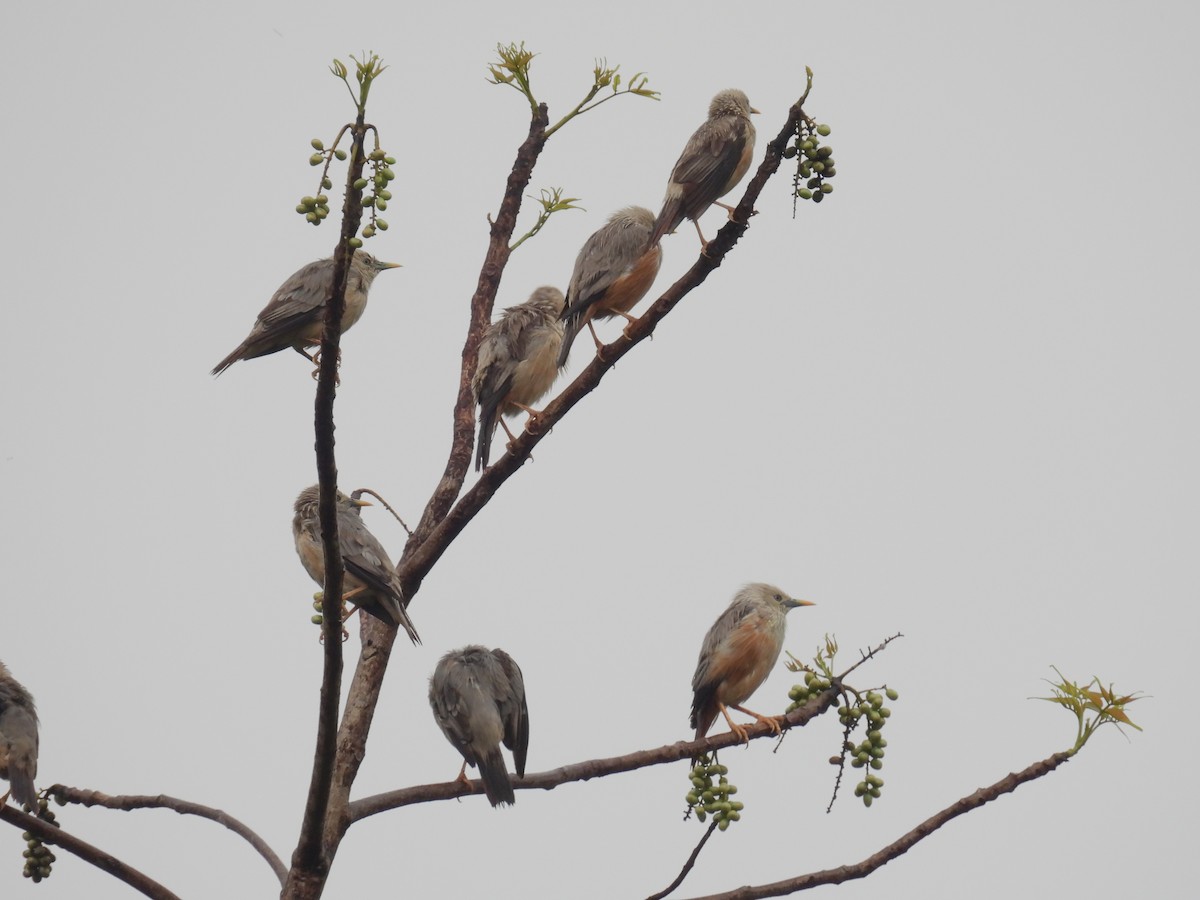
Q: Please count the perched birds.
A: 8